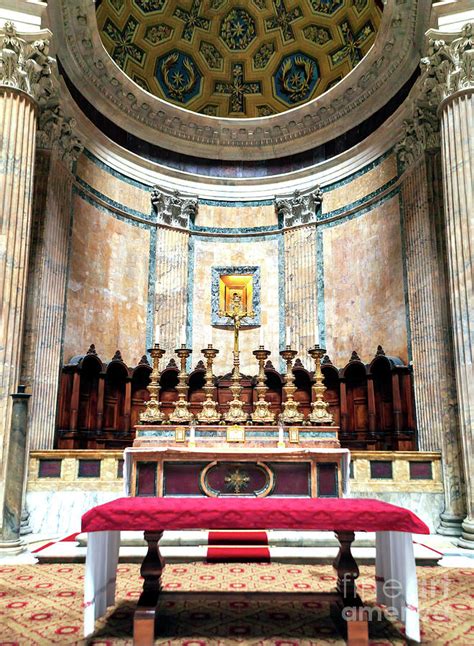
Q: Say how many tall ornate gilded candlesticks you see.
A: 6